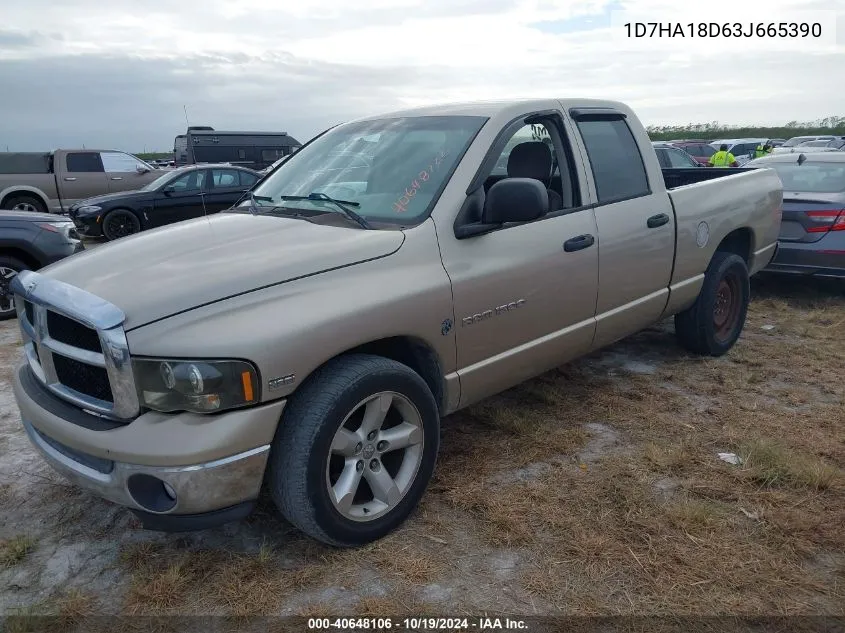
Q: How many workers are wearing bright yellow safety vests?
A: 2